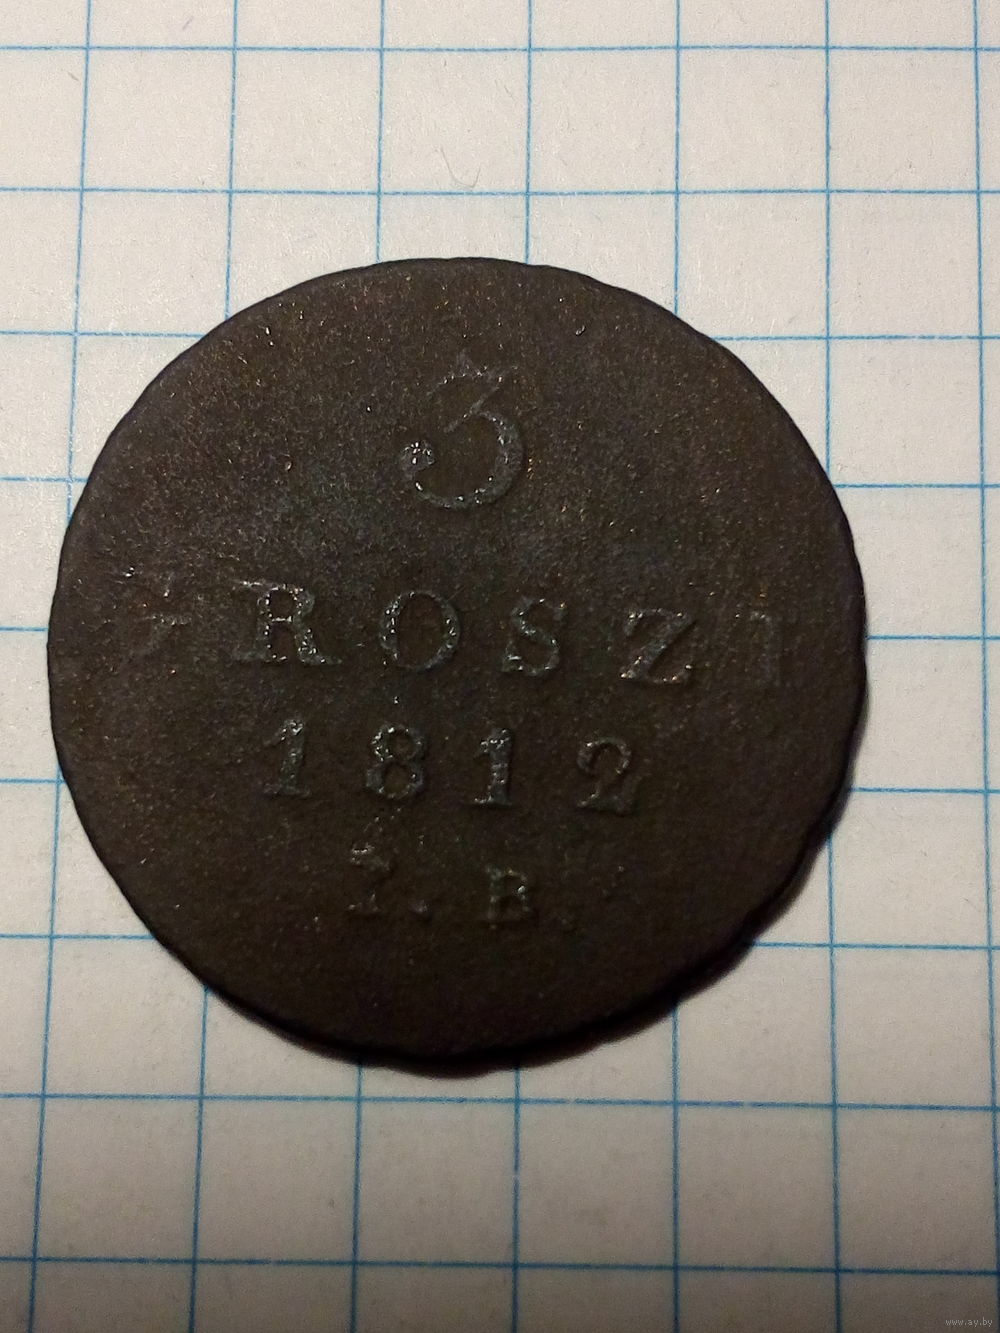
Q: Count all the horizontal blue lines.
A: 9